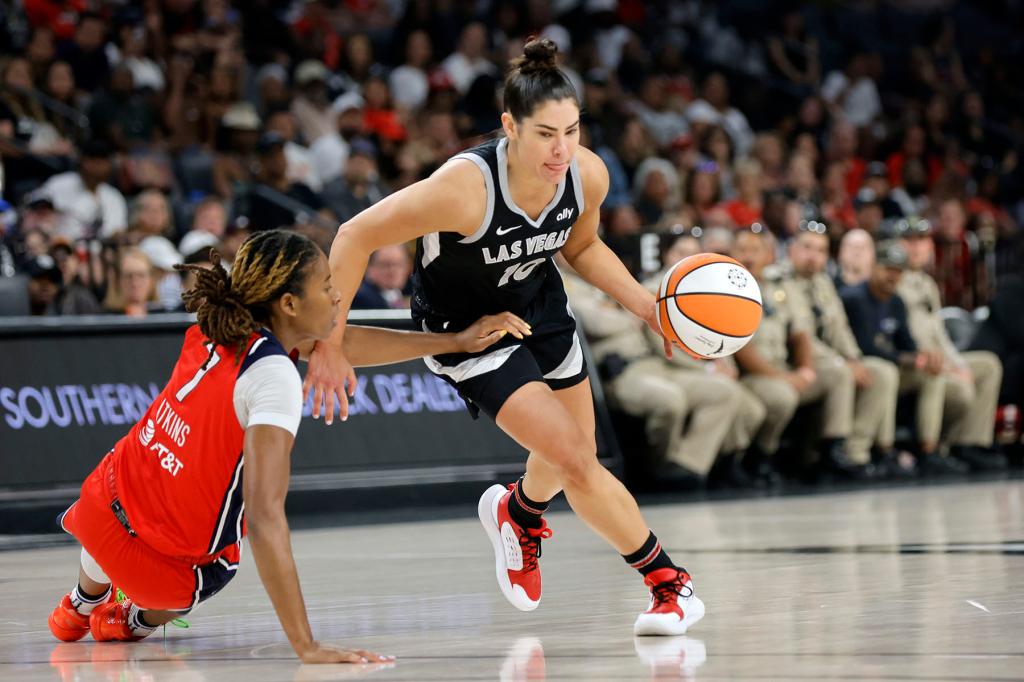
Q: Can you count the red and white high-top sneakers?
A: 2